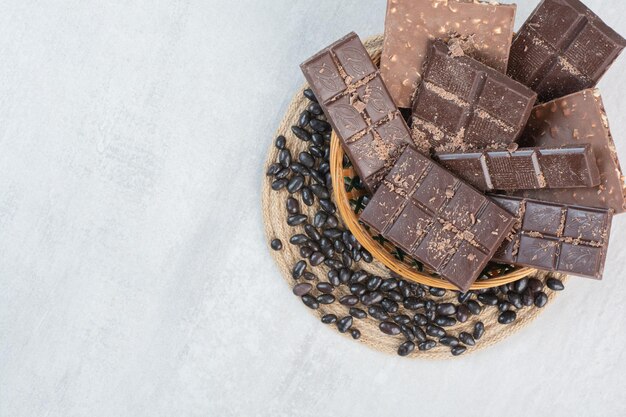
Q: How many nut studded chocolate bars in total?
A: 2